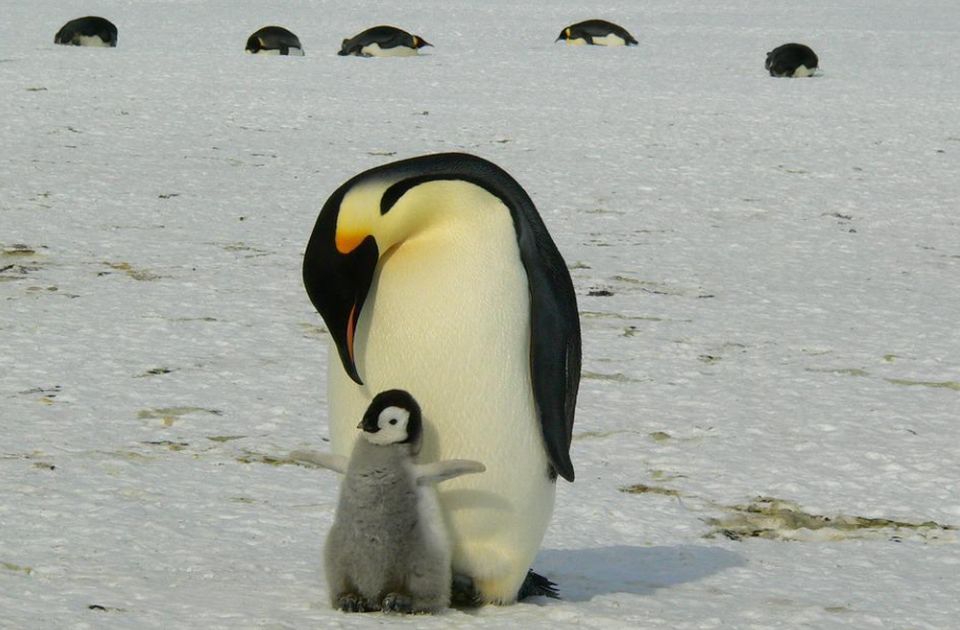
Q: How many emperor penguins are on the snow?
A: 7